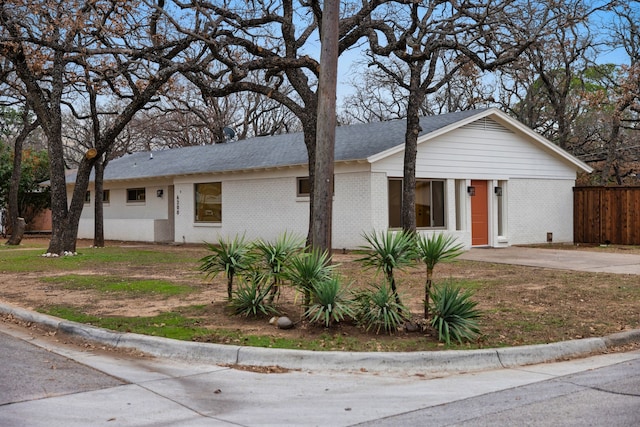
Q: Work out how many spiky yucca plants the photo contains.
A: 9